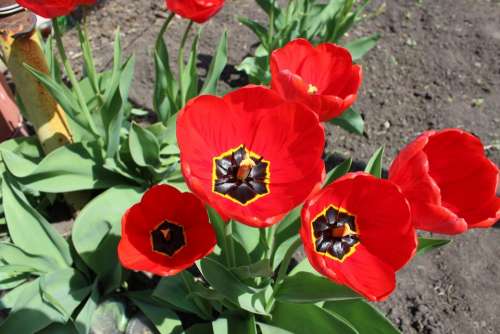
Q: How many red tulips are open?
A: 5